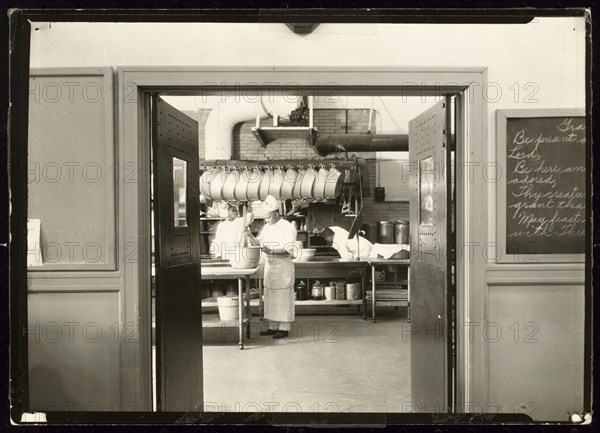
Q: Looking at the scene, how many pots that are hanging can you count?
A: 12